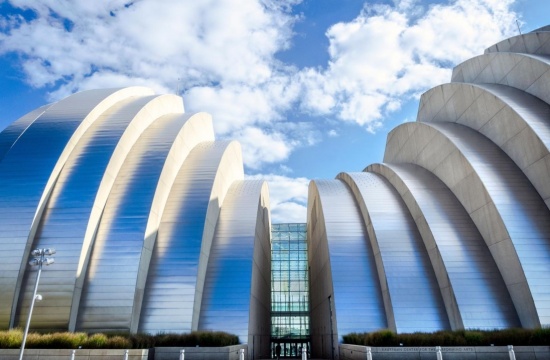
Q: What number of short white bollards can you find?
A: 8